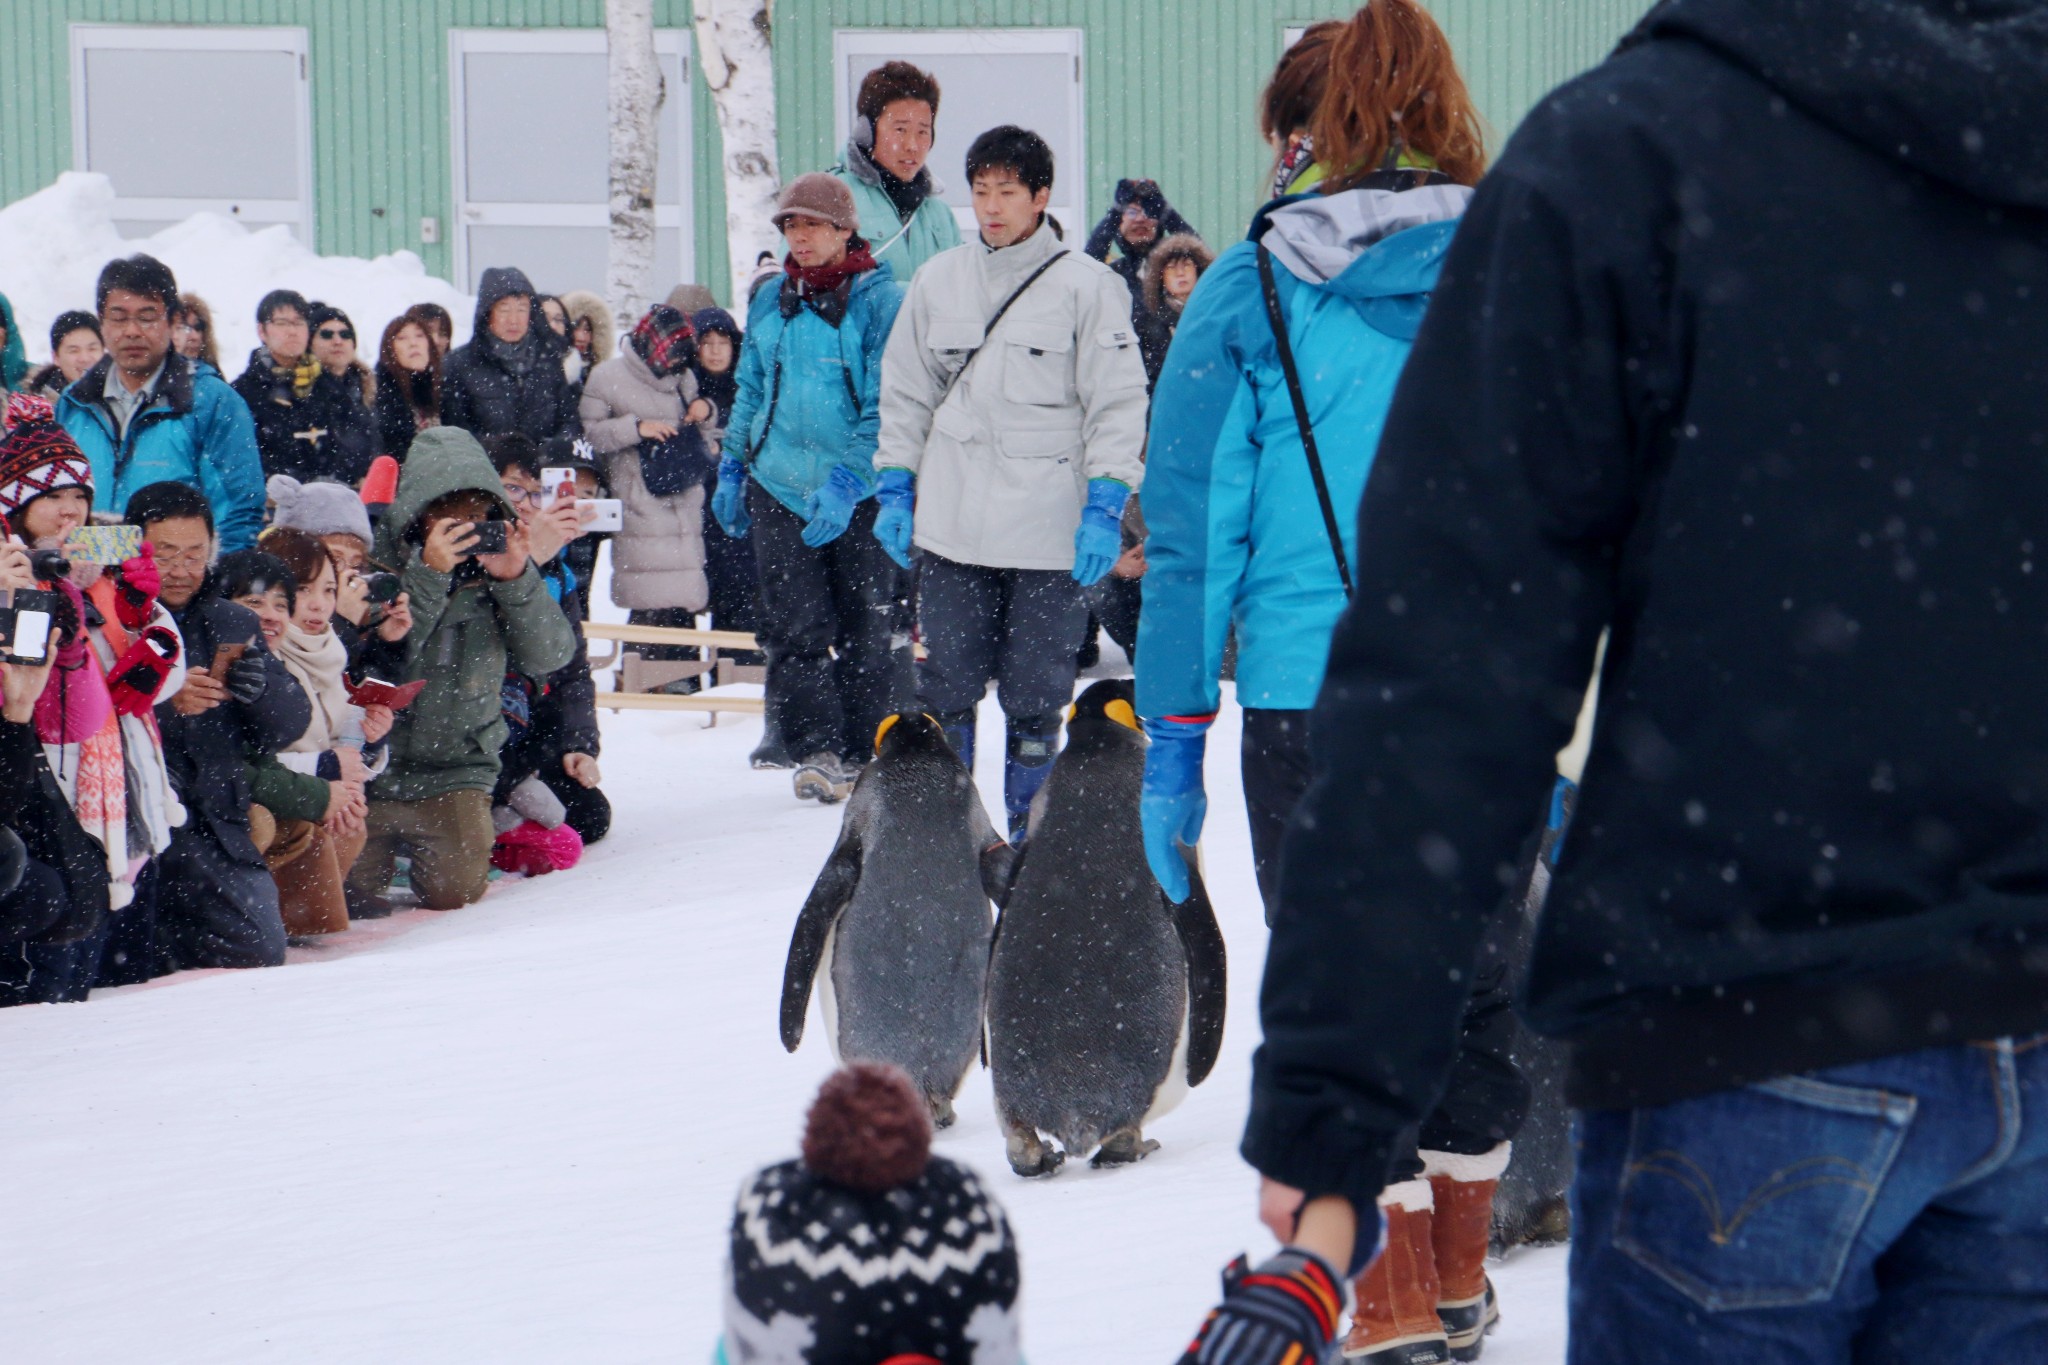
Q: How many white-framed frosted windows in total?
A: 3